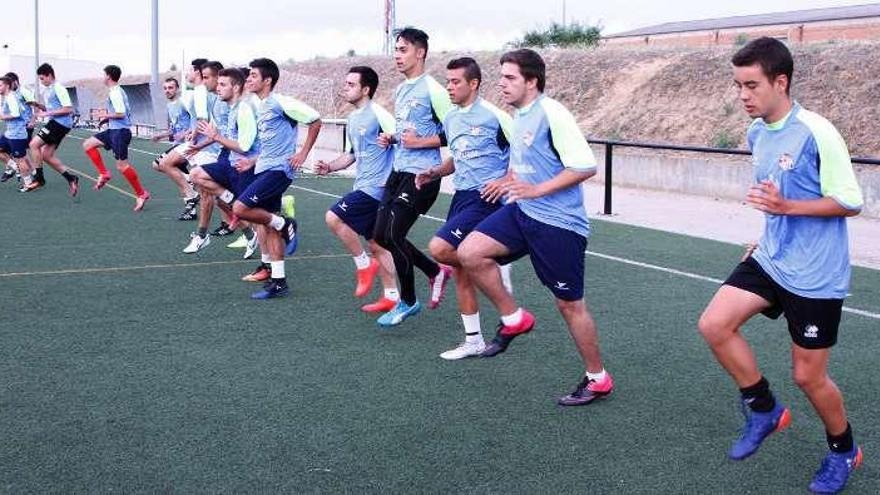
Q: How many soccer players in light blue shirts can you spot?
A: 15